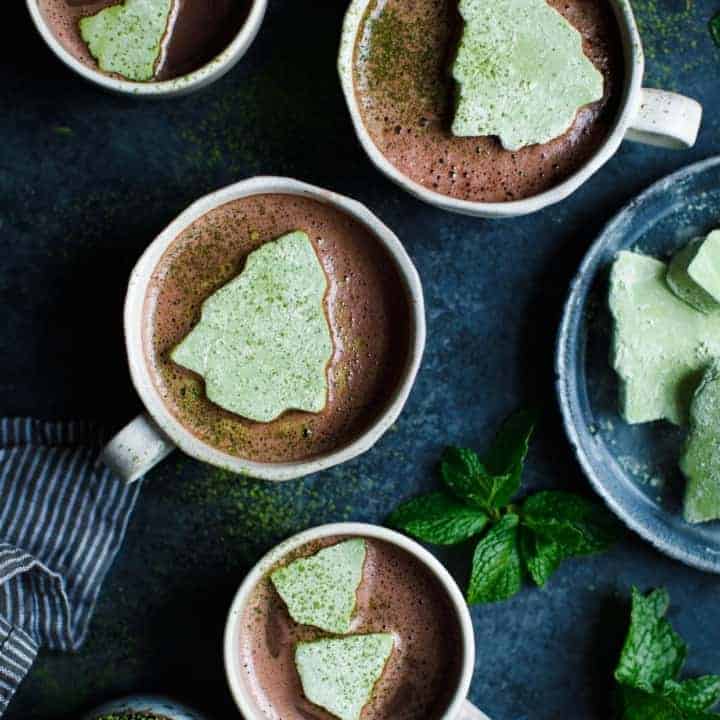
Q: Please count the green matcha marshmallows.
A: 8